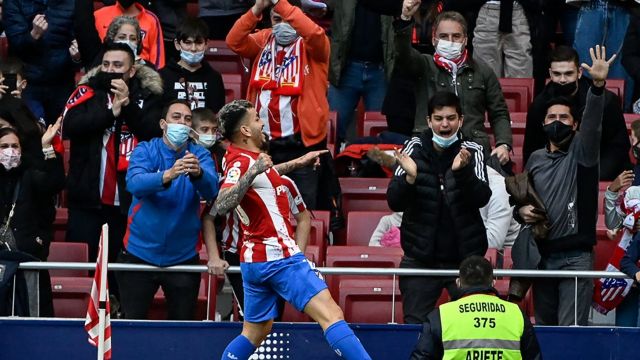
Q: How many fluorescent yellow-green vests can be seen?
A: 1